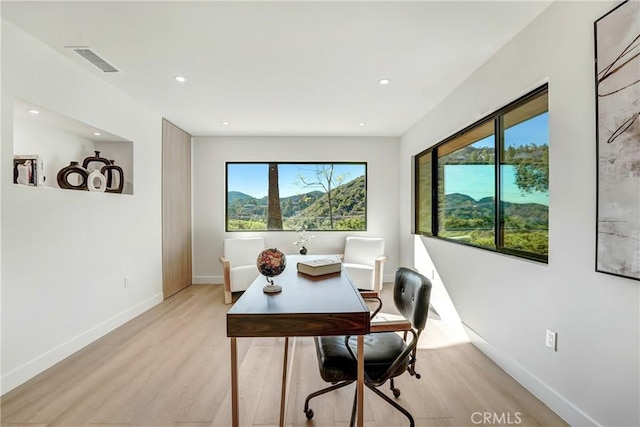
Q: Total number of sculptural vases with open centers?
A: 4